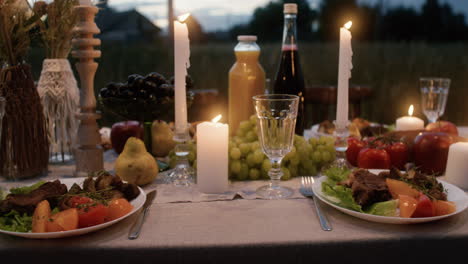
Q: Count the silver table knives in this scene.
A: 1